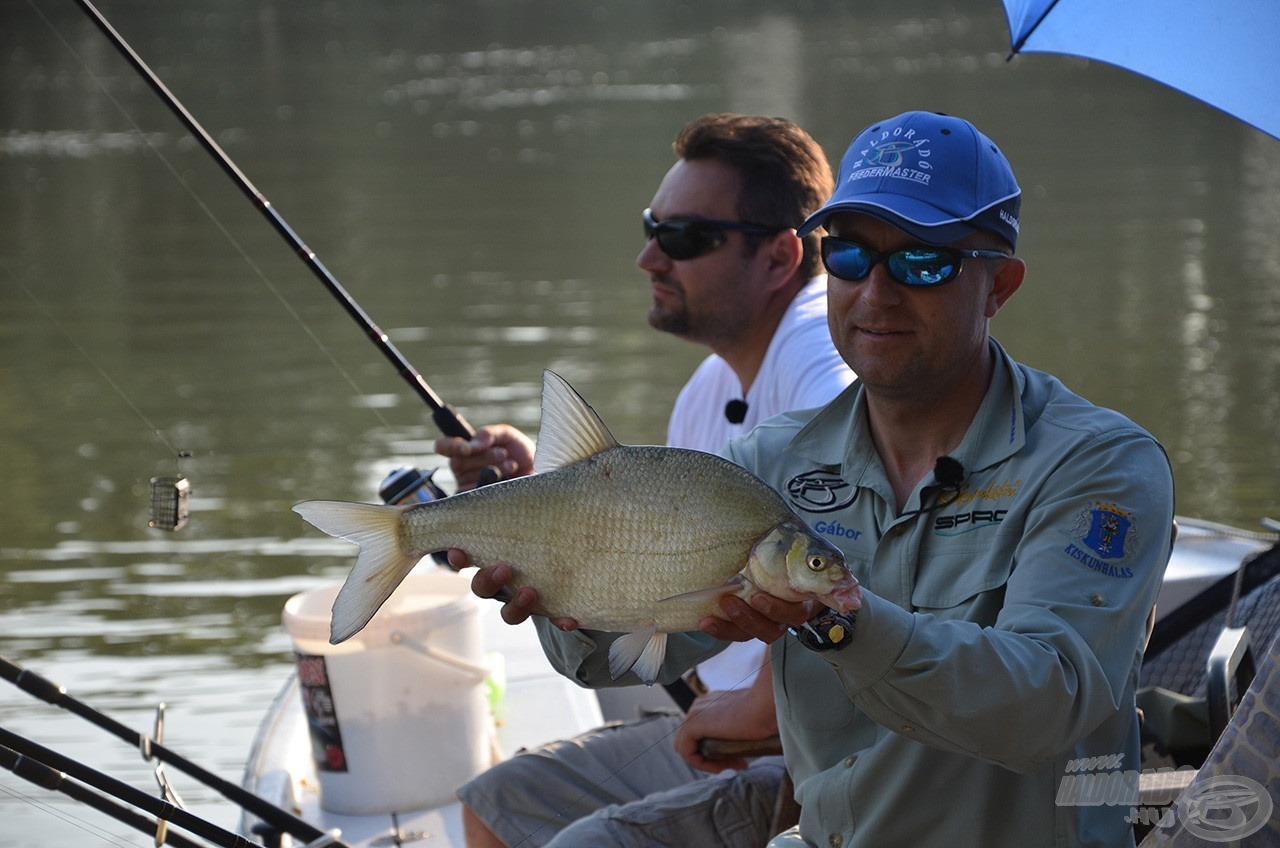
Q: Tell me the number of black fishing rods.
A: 4